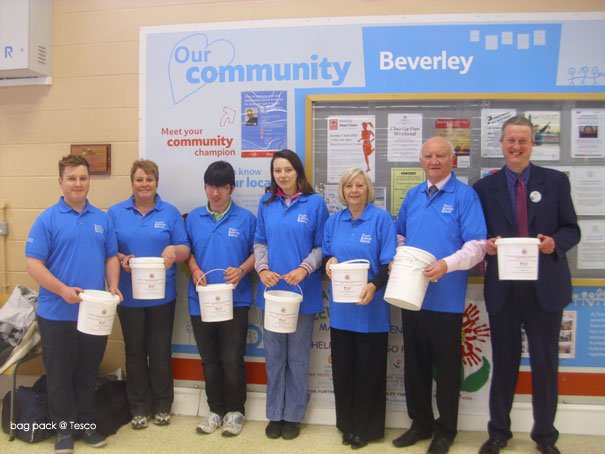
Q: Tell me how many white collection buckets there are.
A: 7